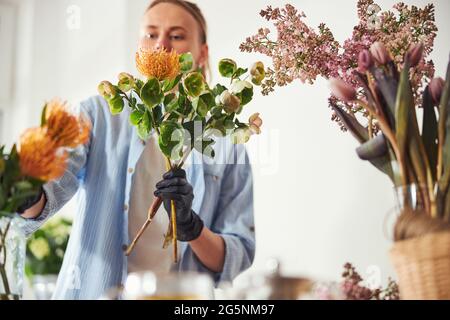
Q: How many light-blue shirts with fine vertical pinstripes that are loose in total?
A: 1